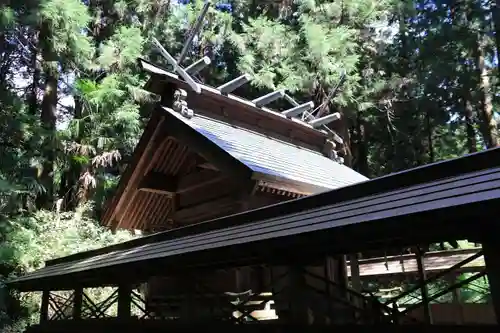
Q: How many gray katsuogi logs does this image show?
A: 5